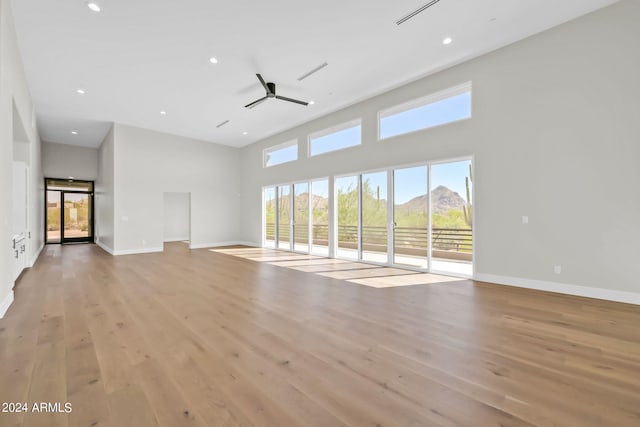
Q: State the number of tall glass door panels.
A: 8